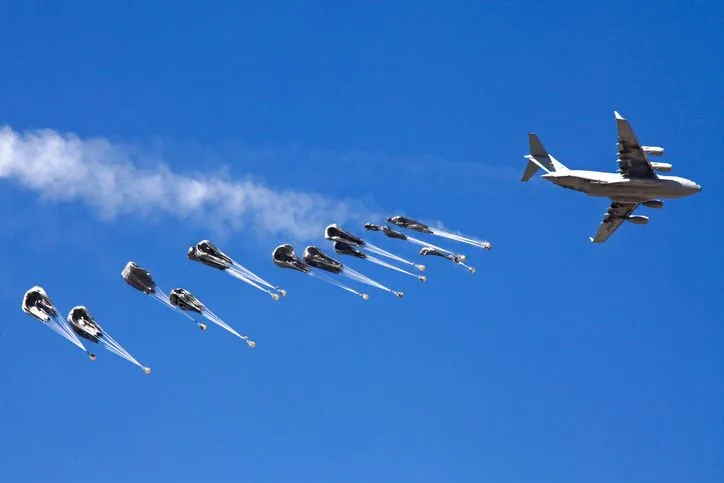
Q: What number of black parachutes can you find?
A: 13